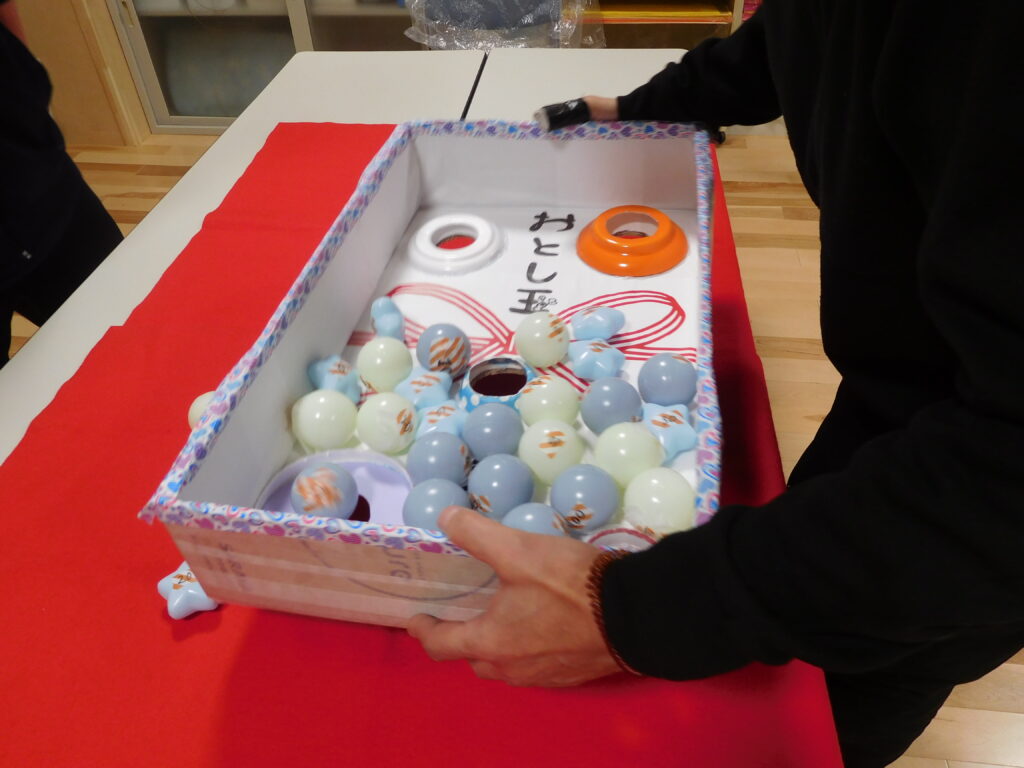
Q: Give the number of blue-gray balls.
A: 10